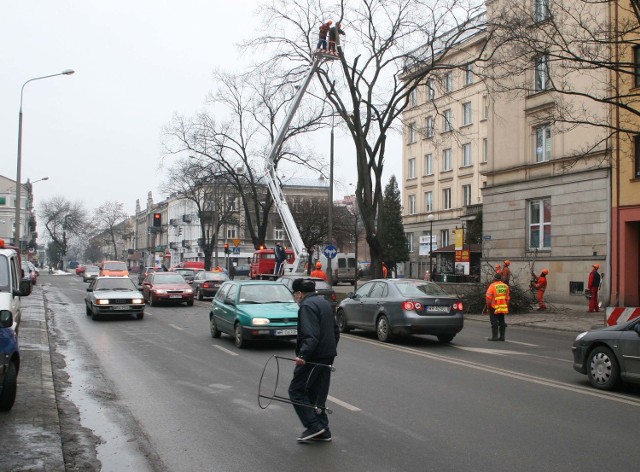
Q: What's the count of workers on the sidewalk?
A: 4